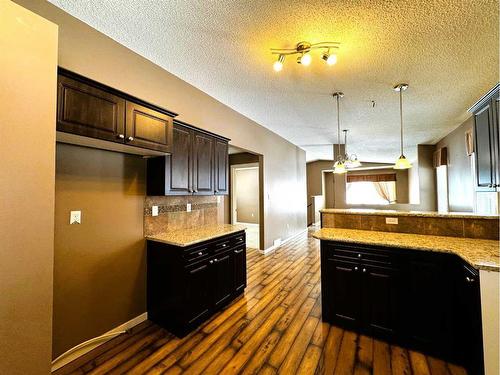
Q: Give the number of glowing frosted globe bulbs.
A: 3